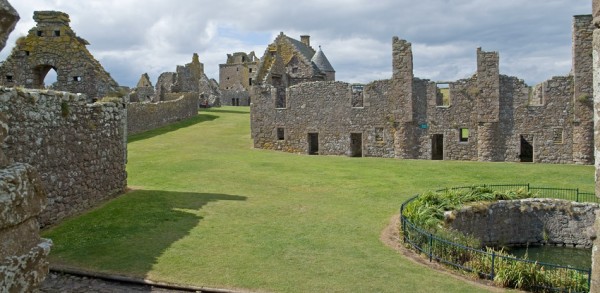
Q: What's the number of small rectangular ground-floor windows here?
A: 4